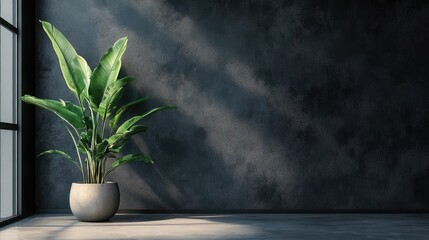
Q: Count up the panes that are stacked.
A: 3